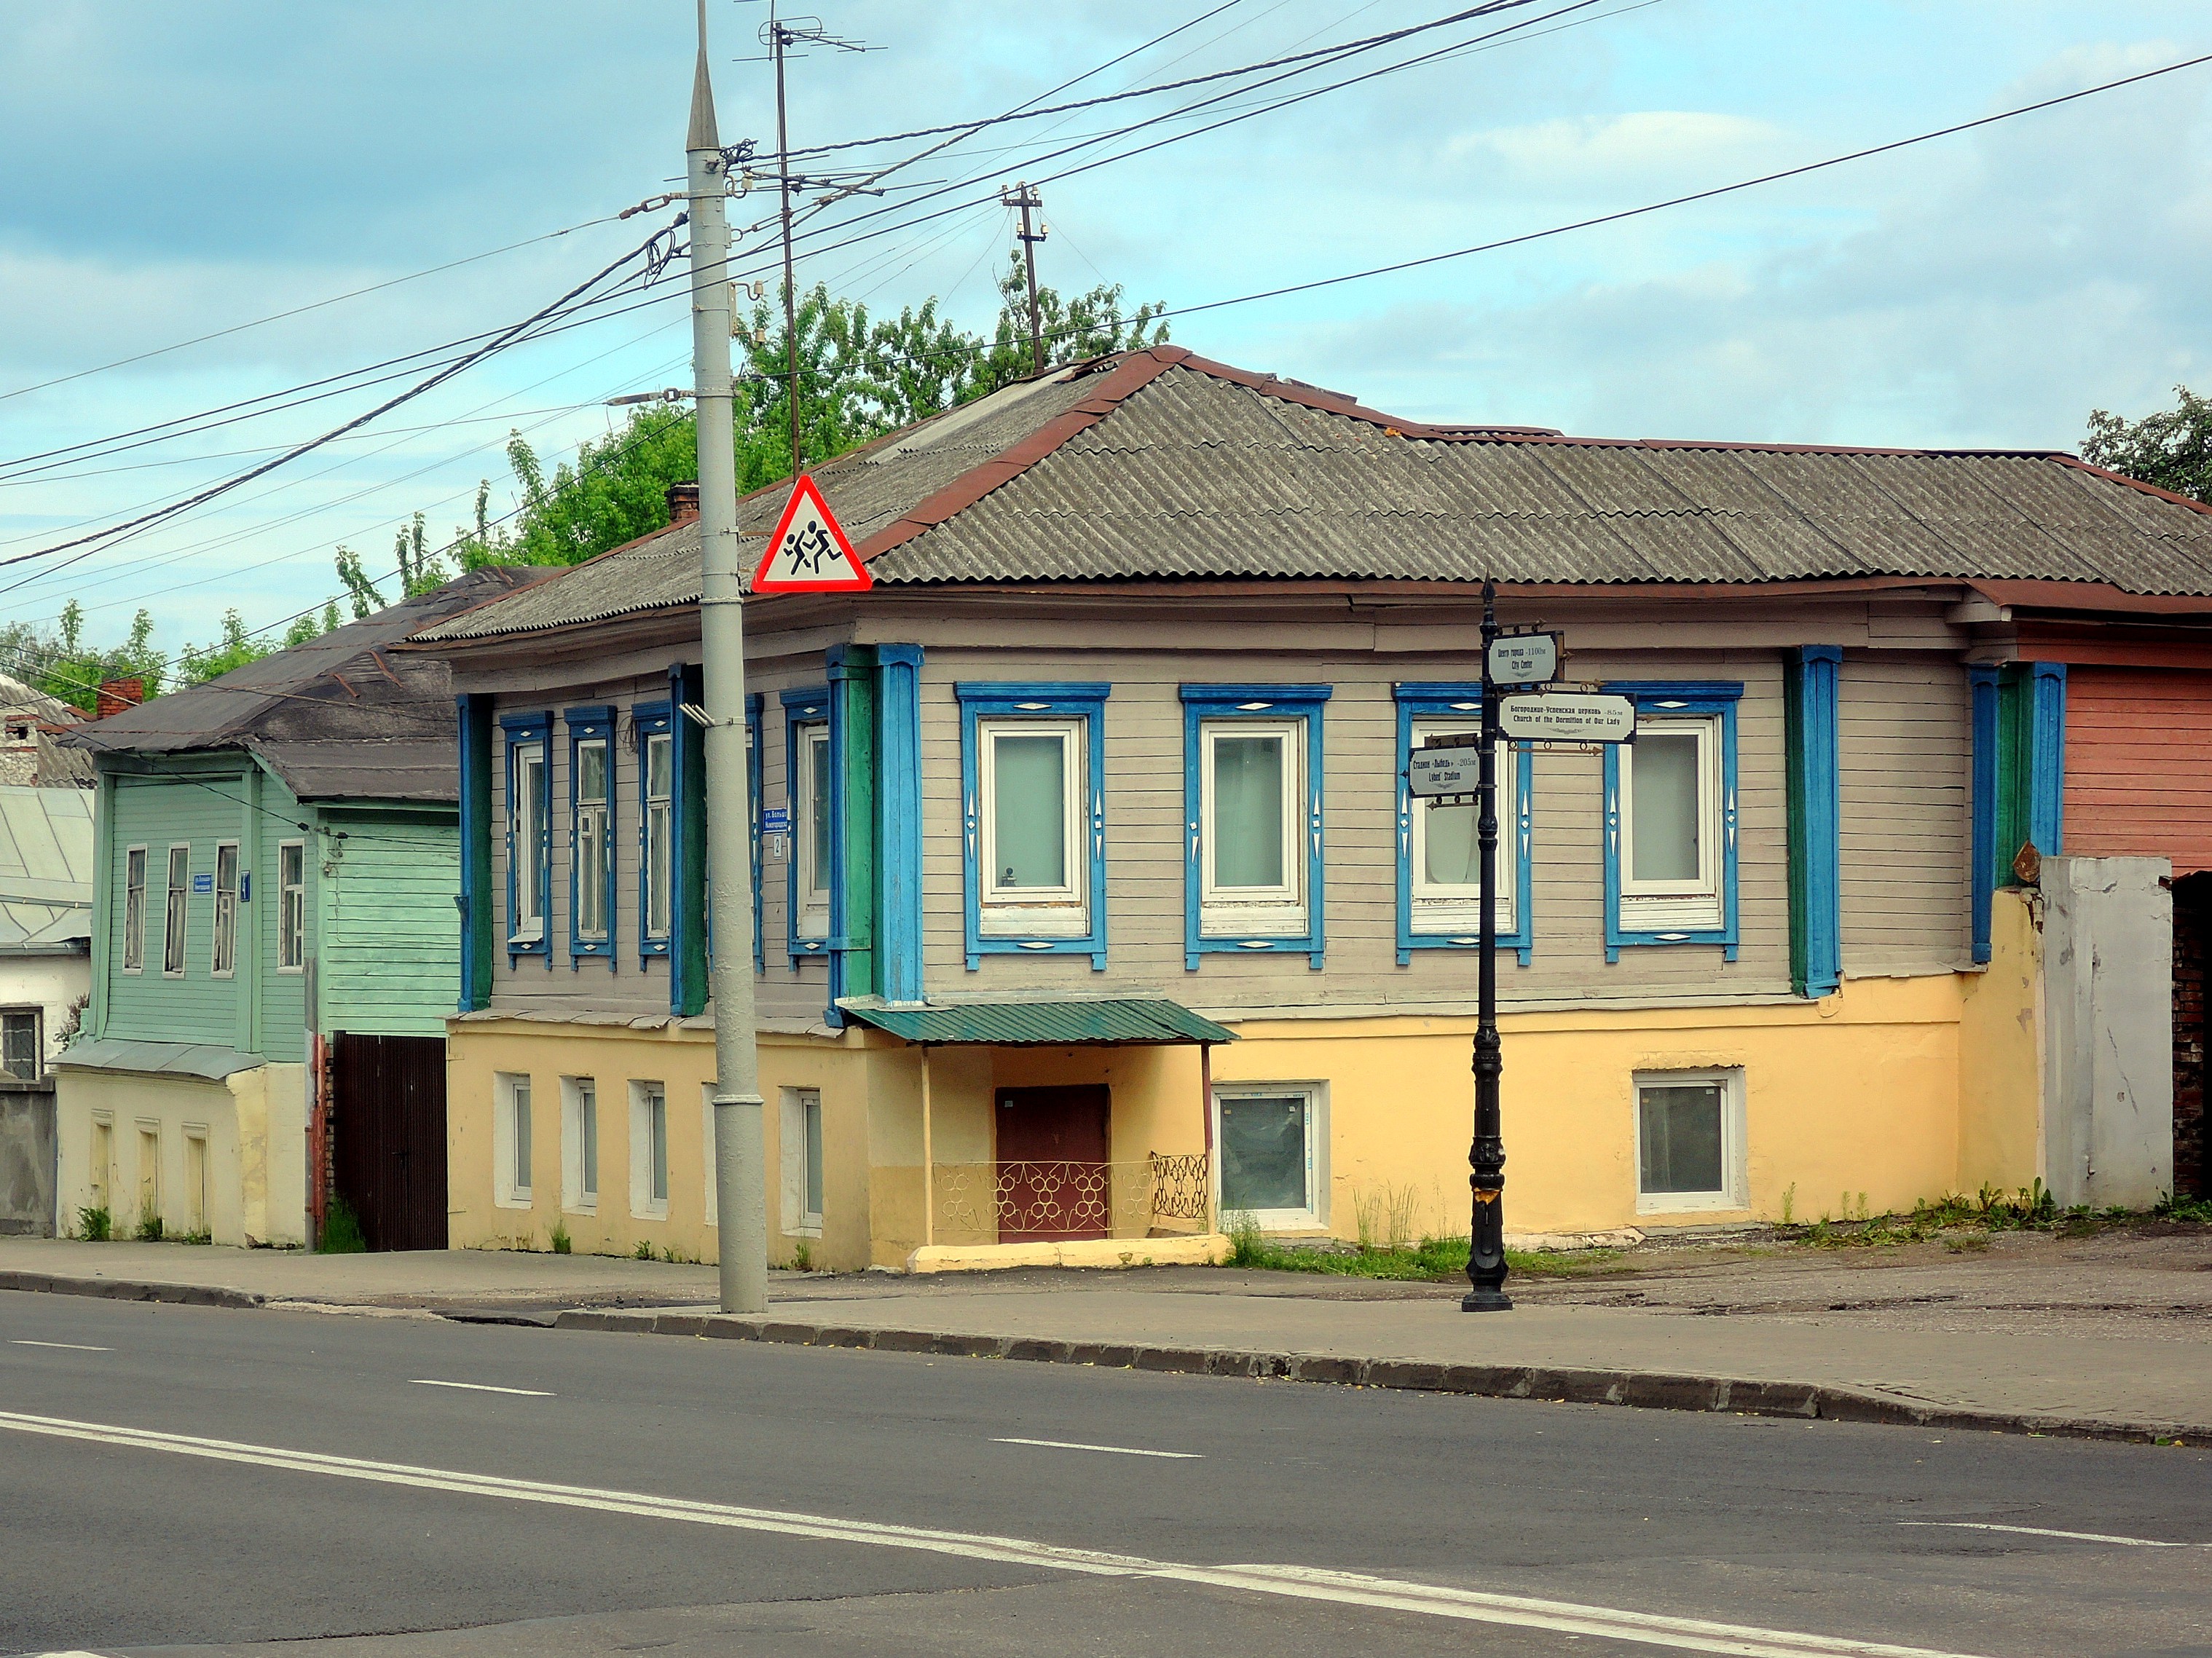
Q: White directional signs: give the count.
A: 3